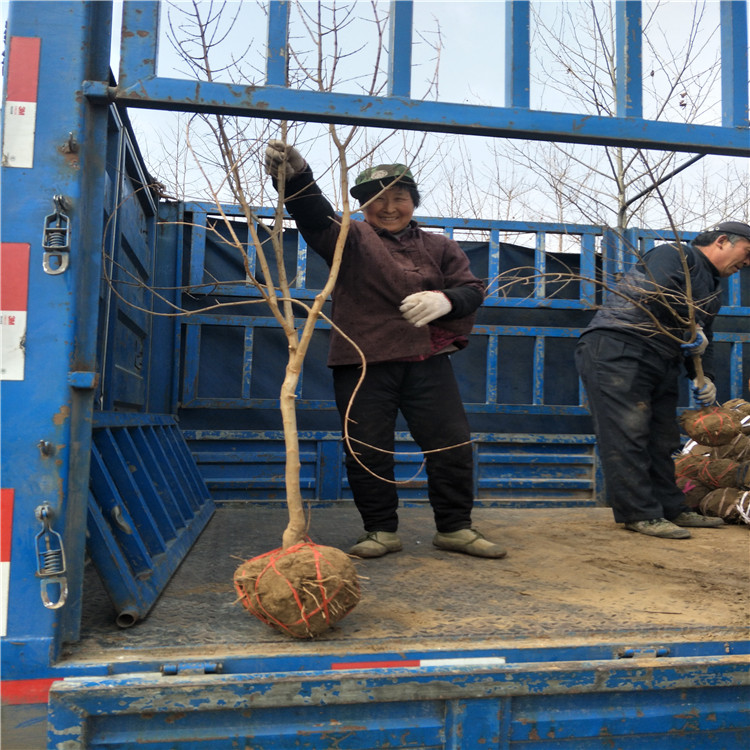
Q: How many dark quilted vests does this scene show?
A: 1